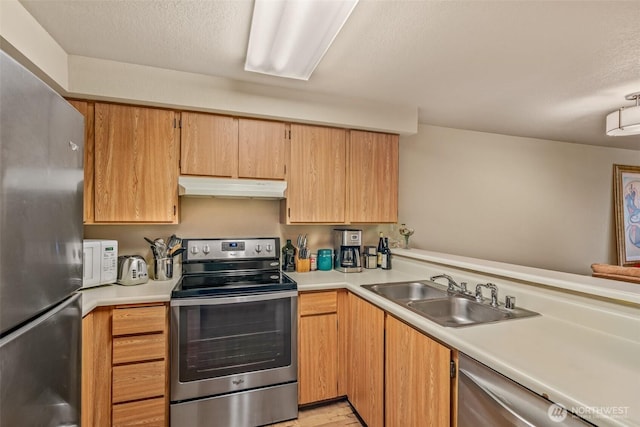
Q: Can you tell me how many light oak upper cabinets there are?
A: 5